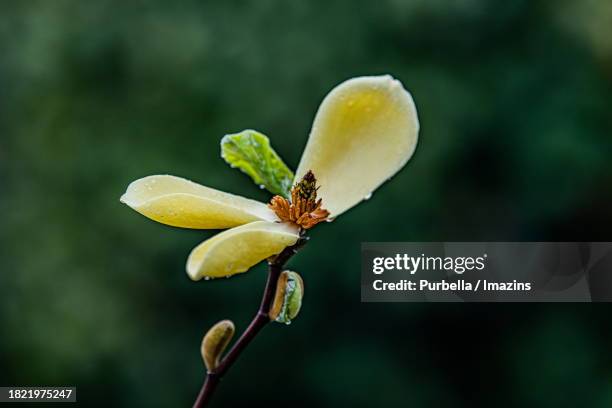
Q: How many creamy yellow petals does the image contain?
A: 3